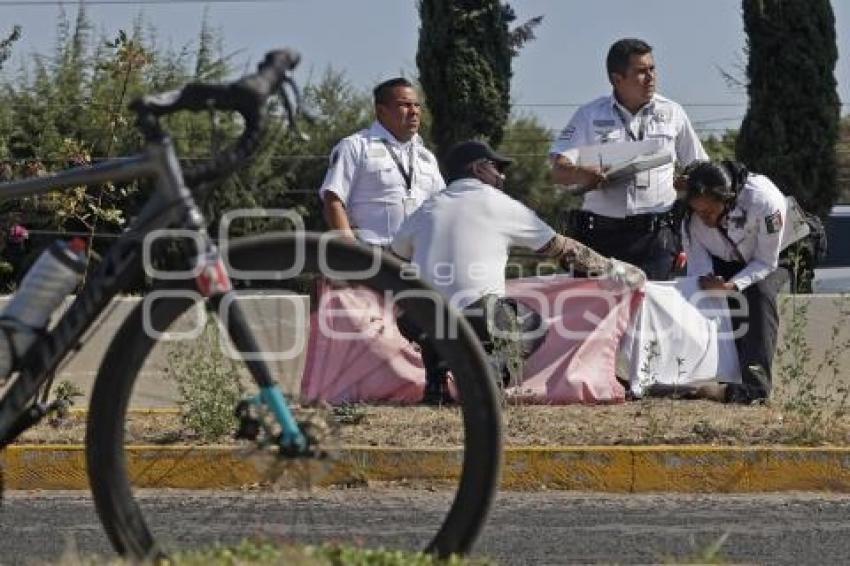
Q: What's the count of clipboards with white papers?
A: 1